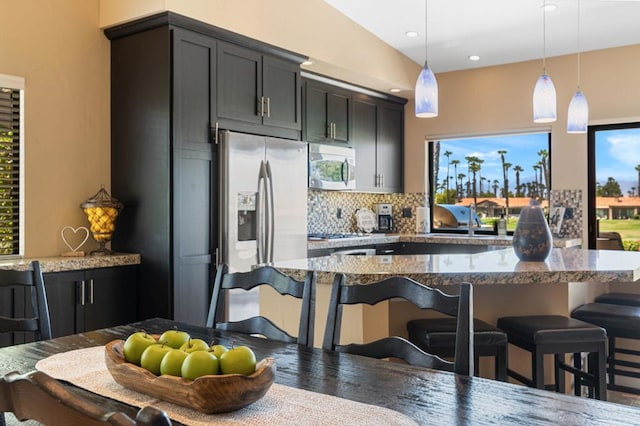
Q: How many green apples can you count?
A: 8